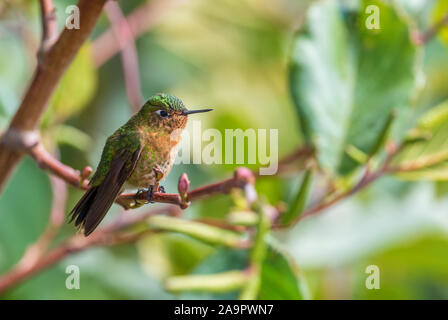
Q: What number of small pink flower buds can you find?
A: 3